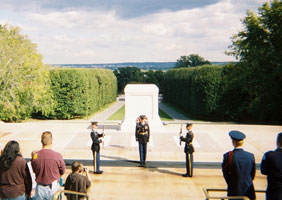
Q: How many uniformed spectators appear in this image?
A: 2